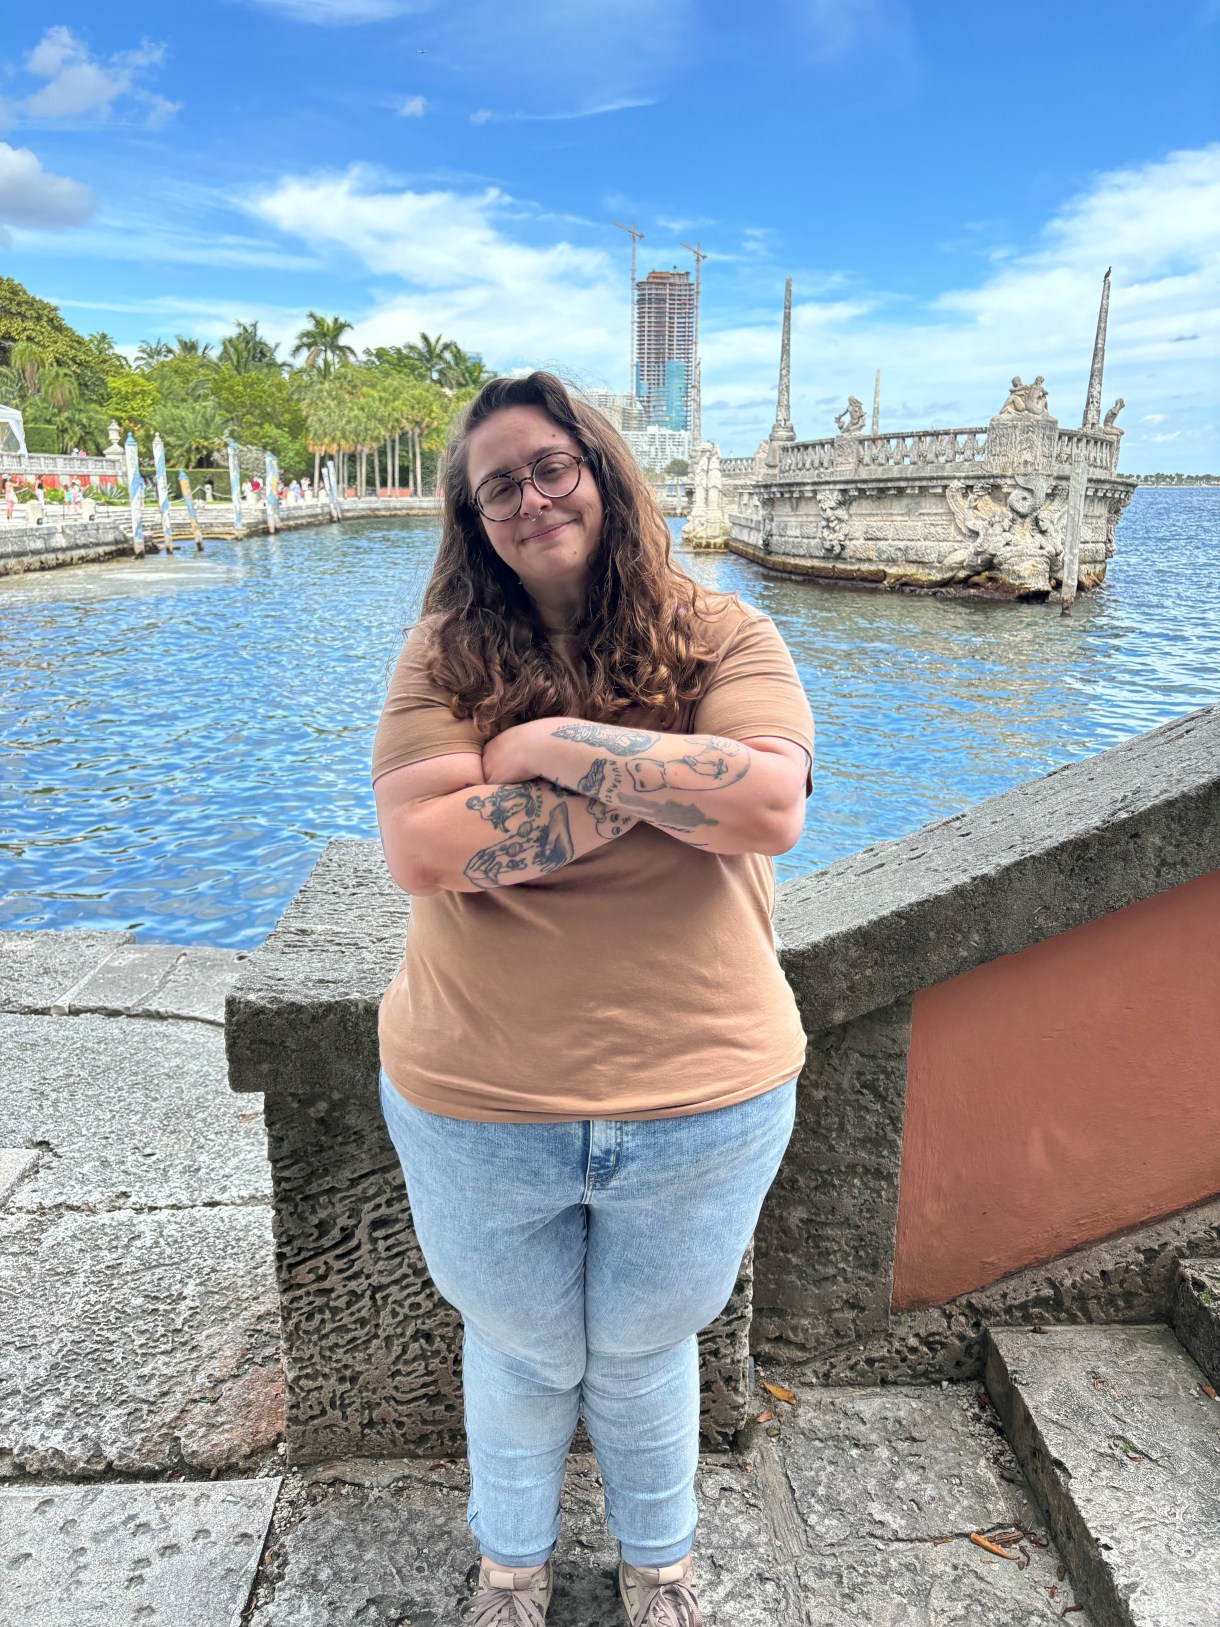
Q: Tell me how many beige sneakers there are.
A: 2